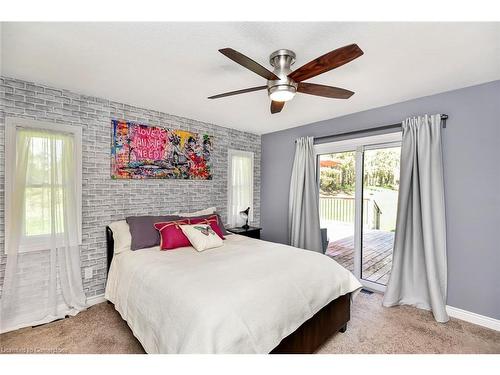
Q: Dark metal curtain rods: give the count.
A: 1